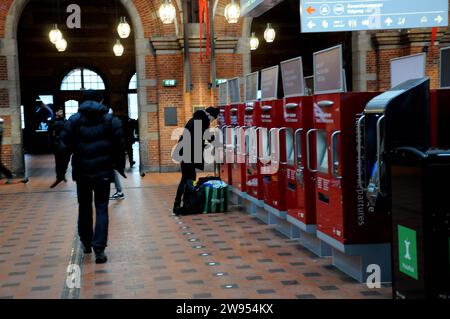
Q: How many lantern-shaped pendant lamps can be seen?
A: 8